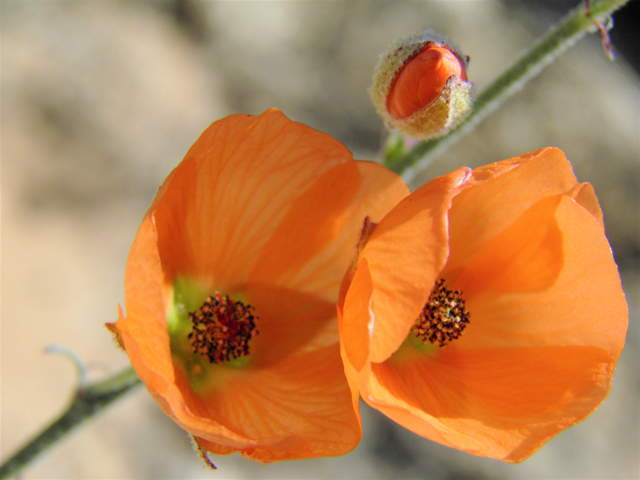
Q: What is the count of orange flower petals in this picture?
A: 10